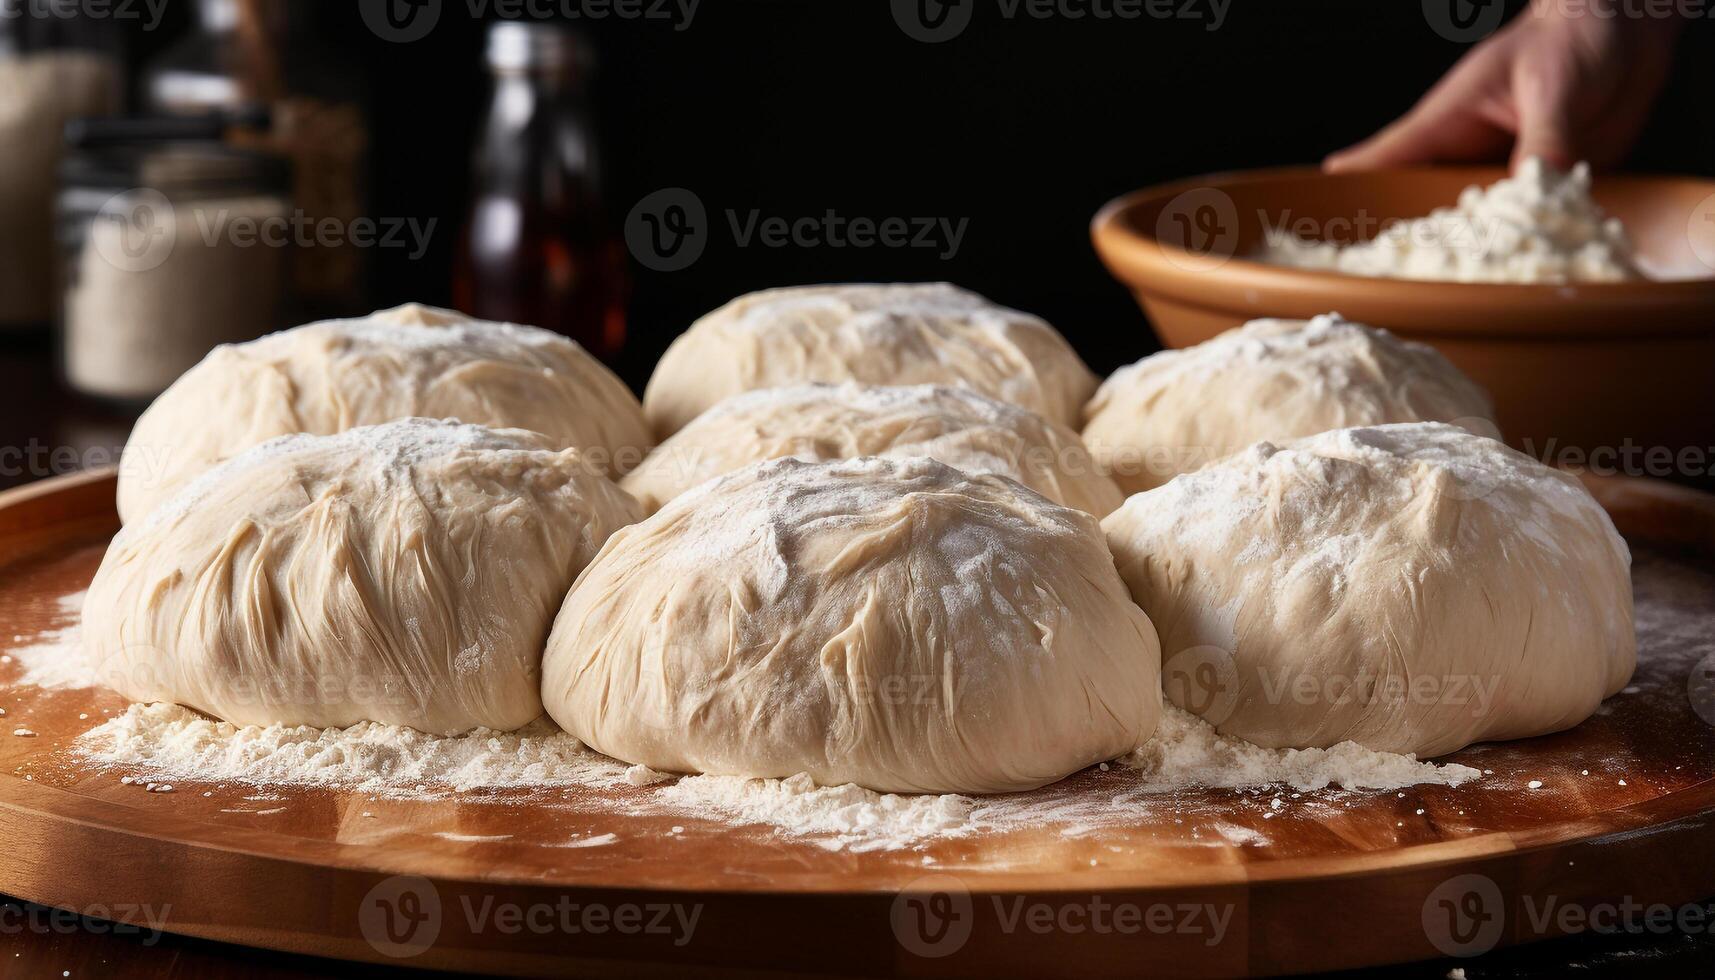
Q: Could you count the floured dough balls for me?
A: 7